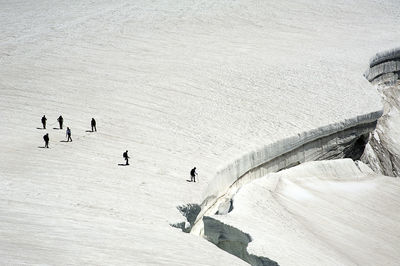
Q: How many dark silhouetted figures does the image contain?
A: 7